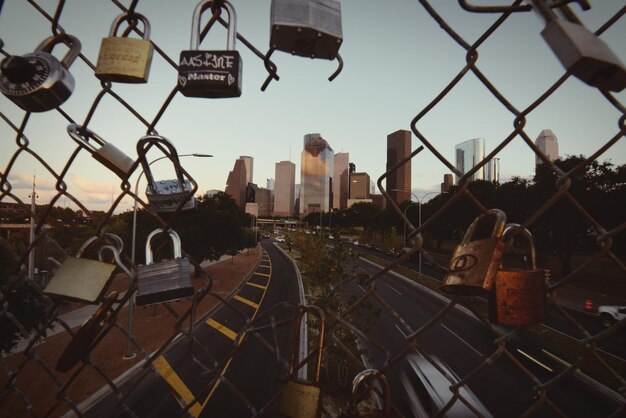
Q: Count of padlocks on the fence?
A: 14